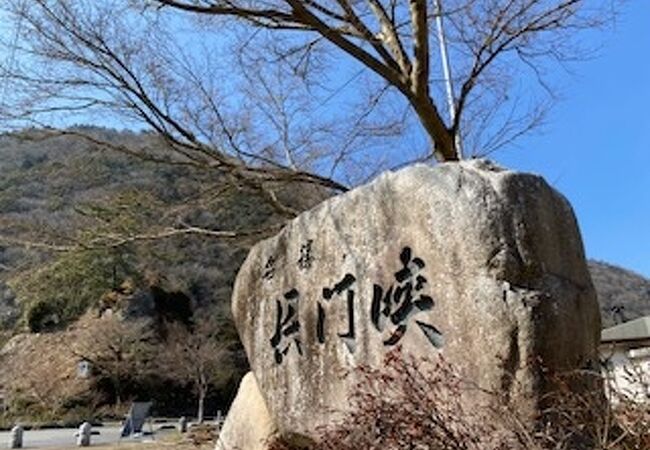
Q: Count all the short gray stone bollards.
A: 3